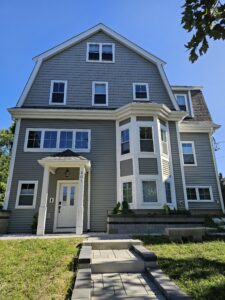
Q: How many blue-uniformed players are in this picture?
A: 0